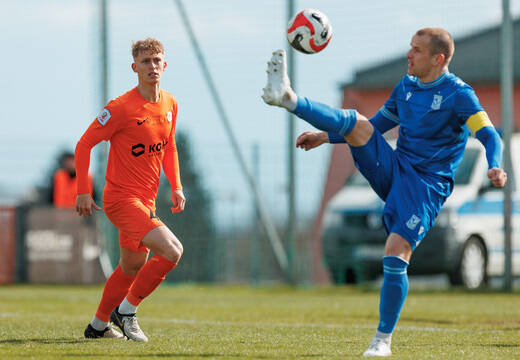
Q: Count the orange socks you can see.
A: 2